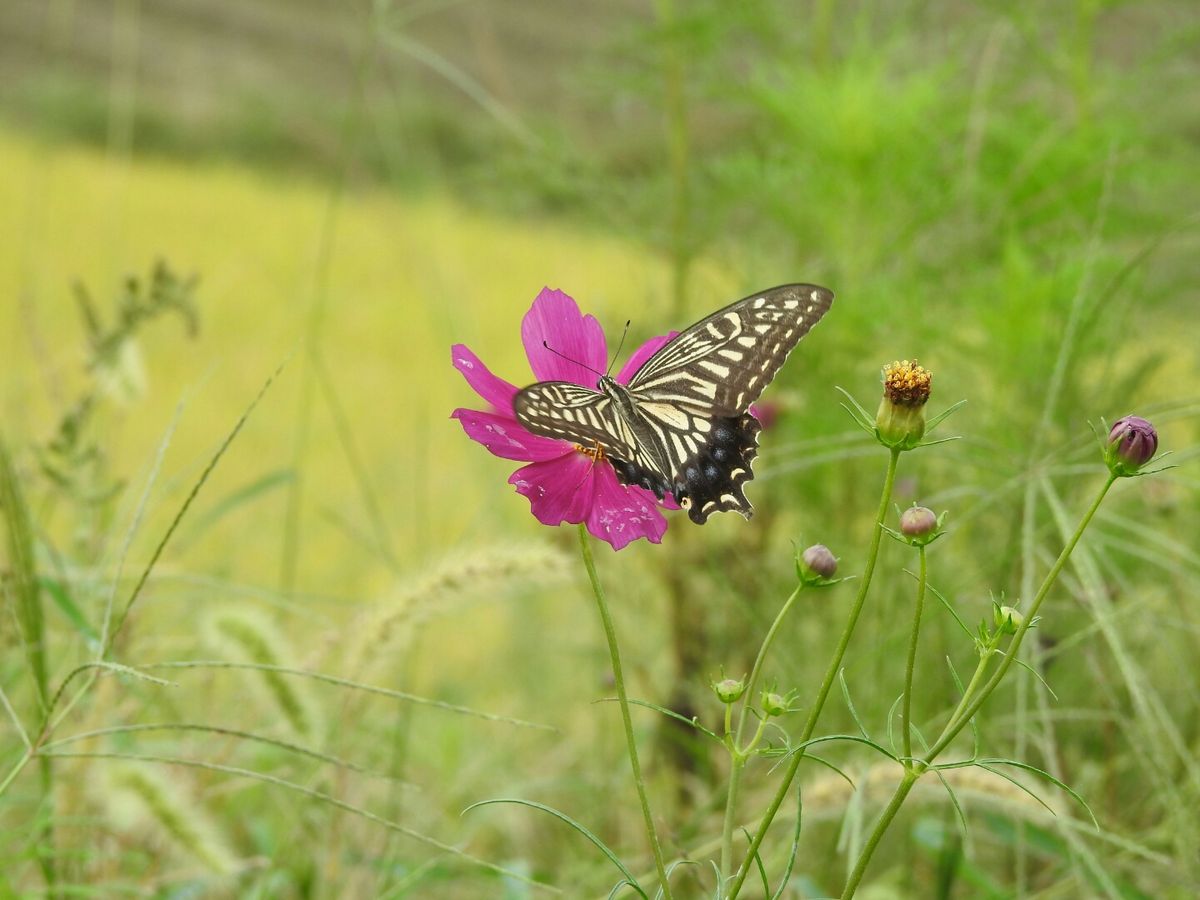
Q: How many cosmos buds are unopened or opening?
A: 6